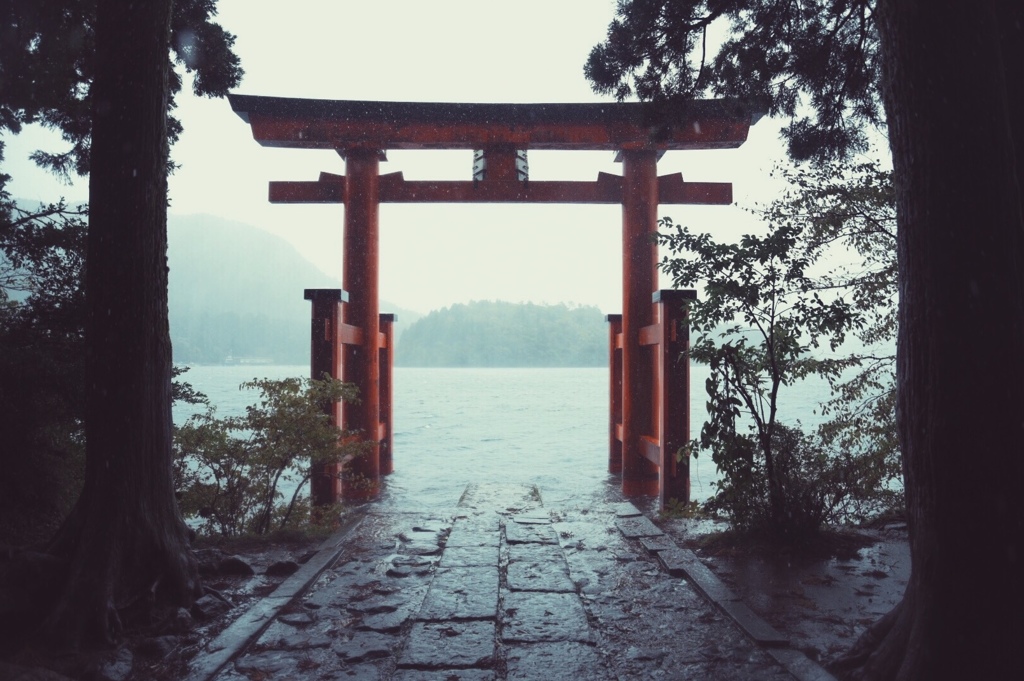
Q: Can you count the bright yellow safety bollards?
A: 0